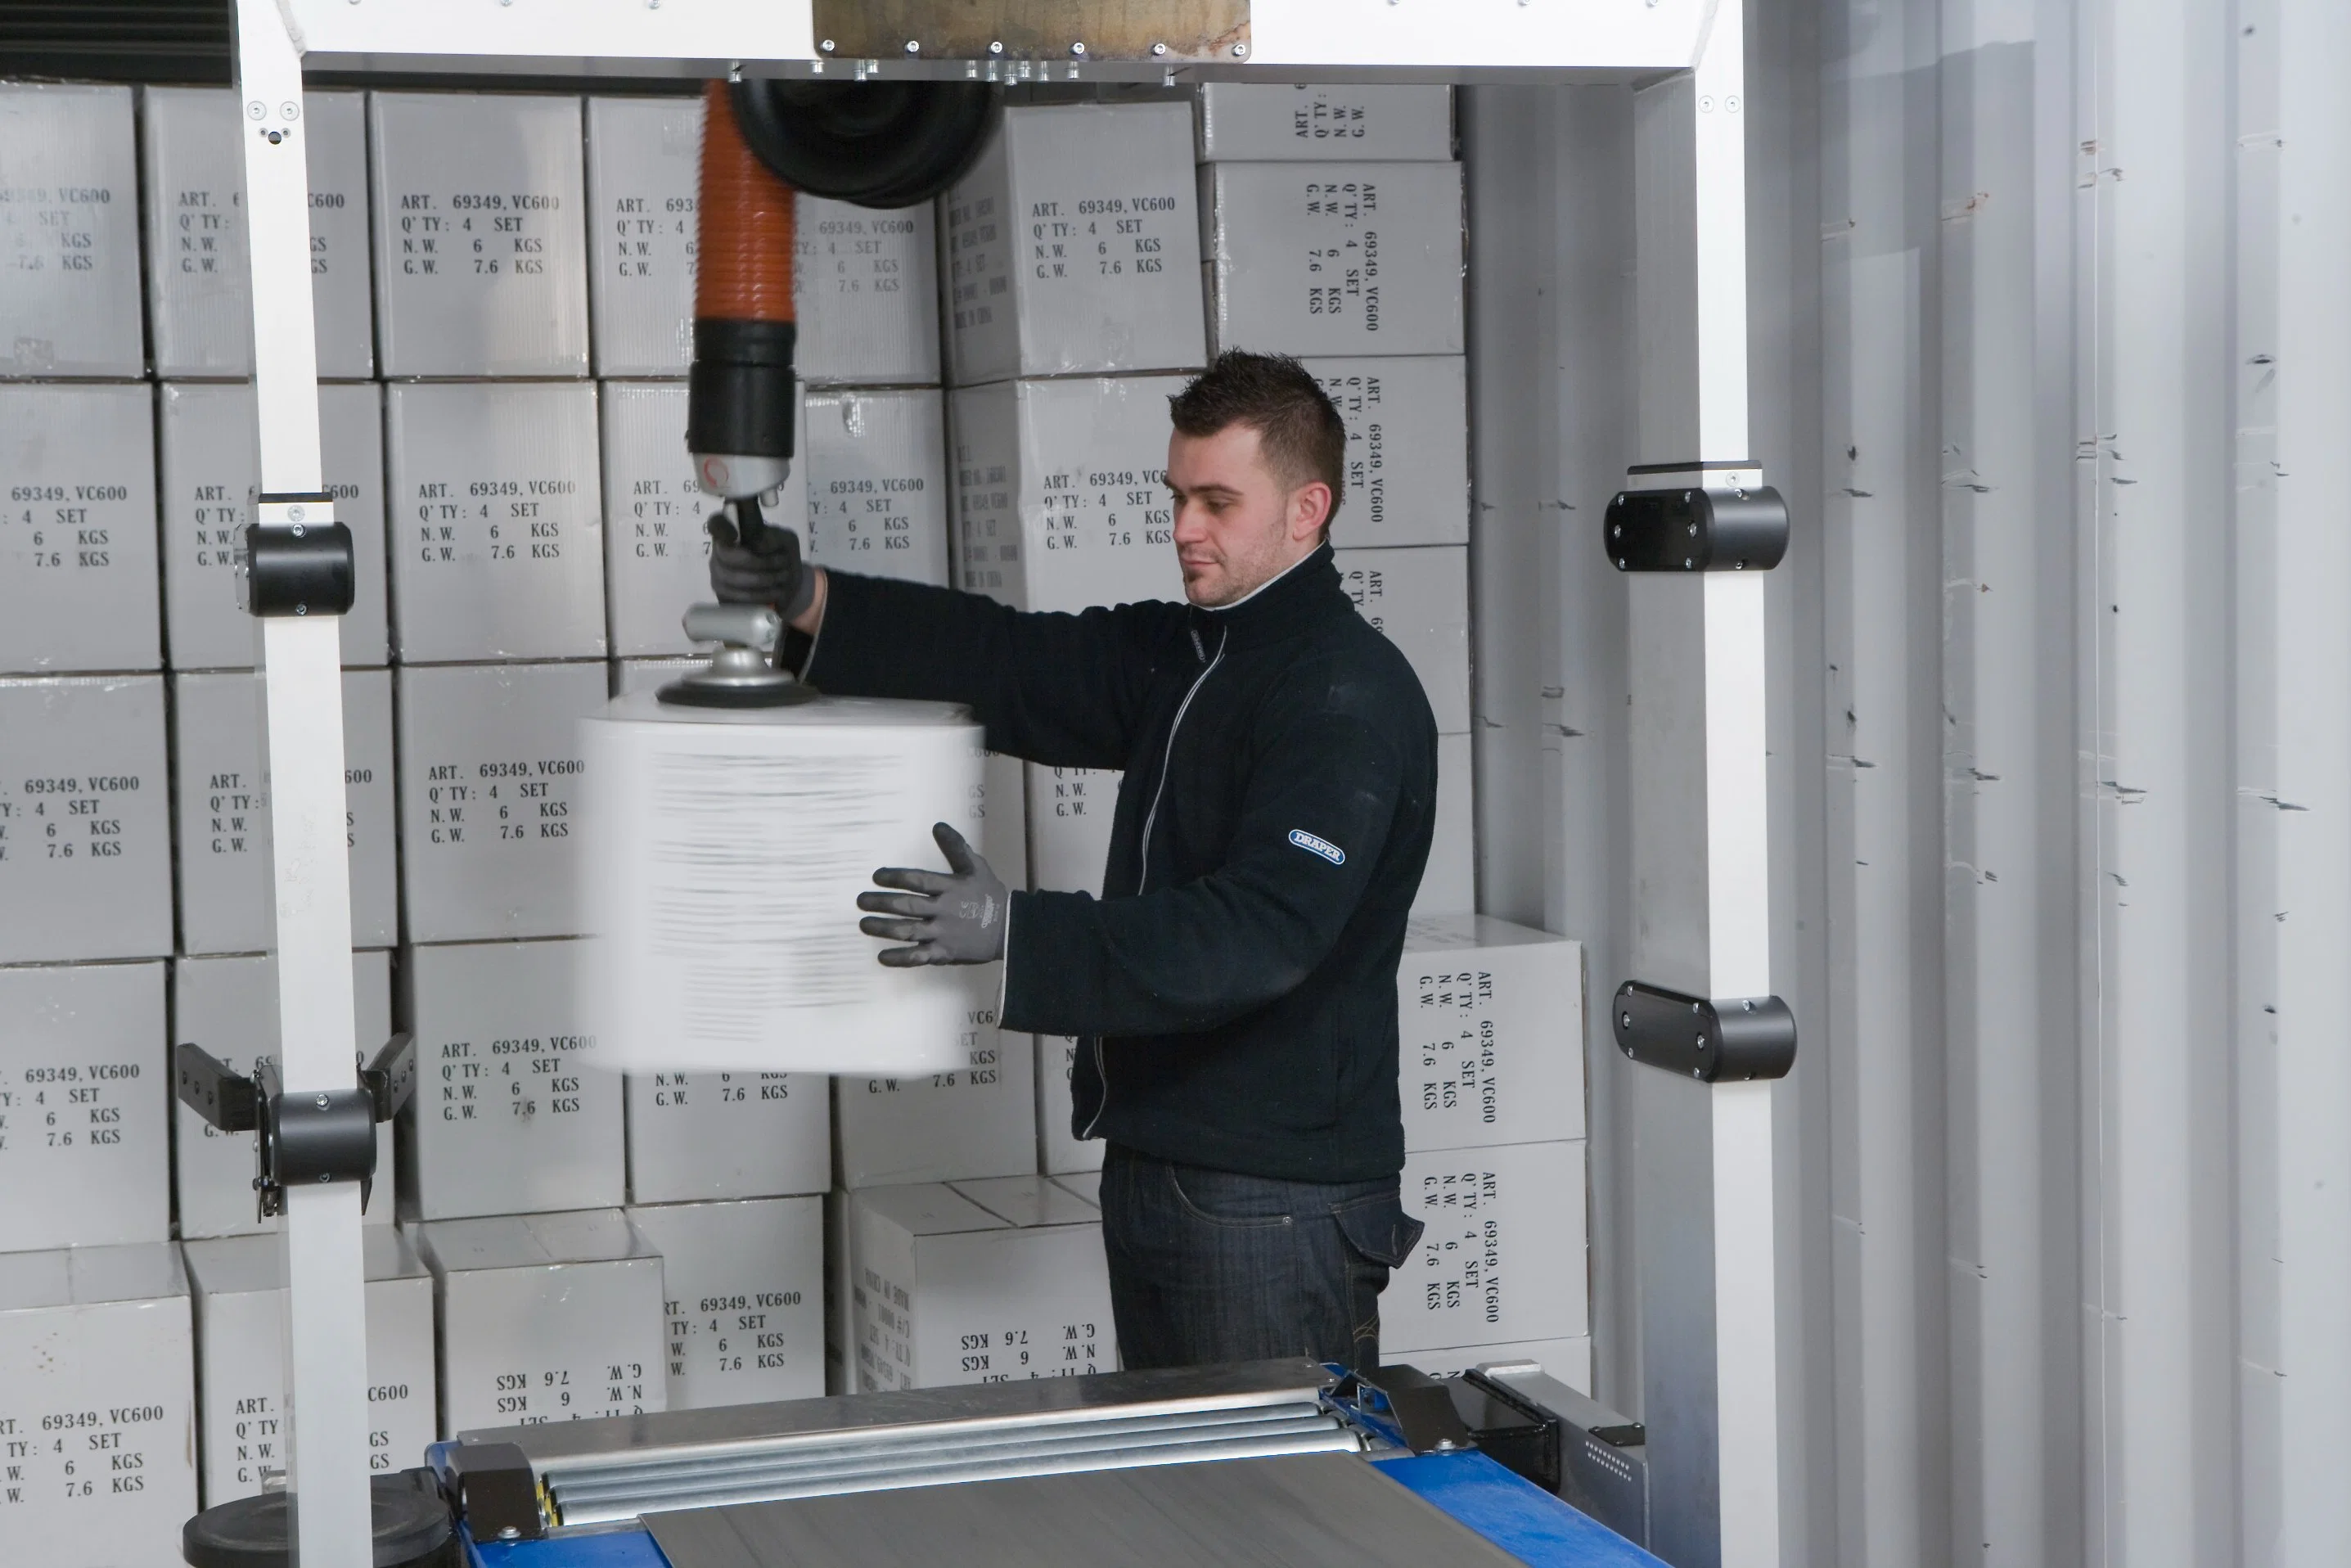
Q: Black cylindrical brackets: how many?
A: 4